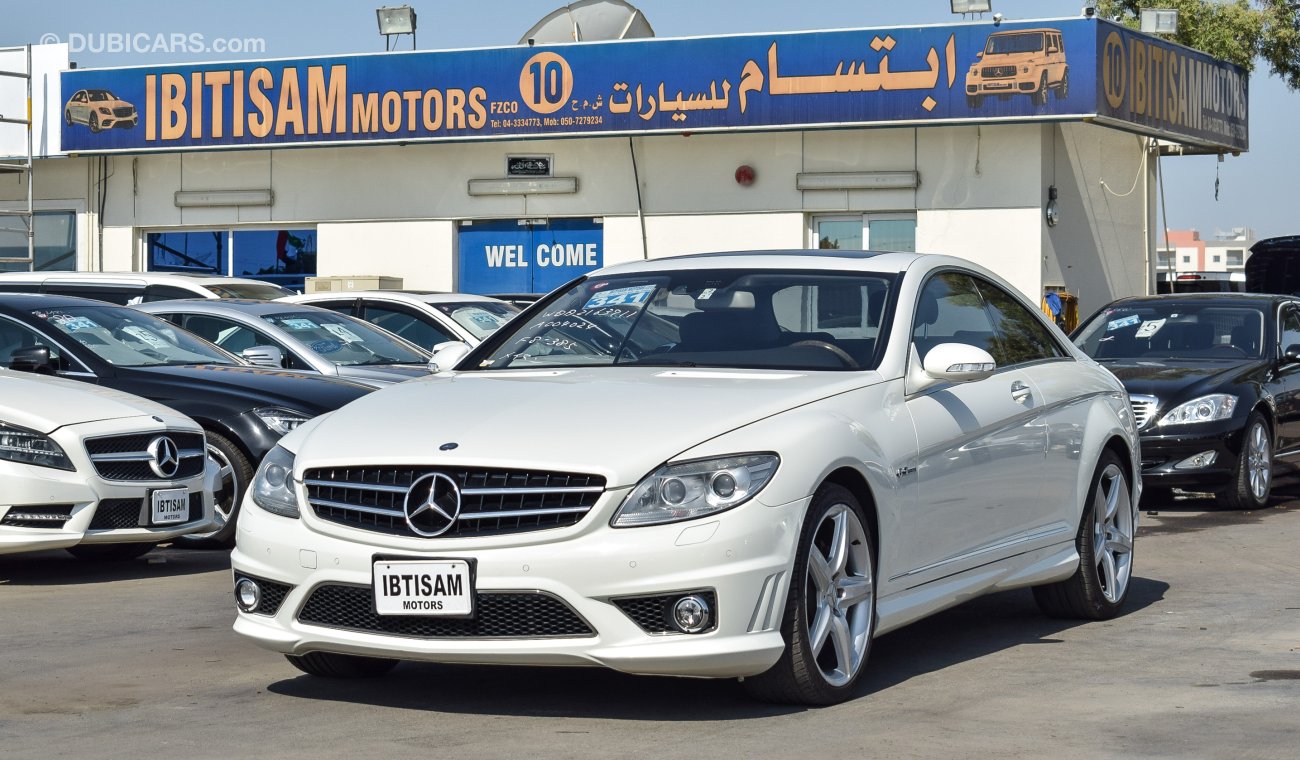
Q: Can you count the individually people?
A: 0